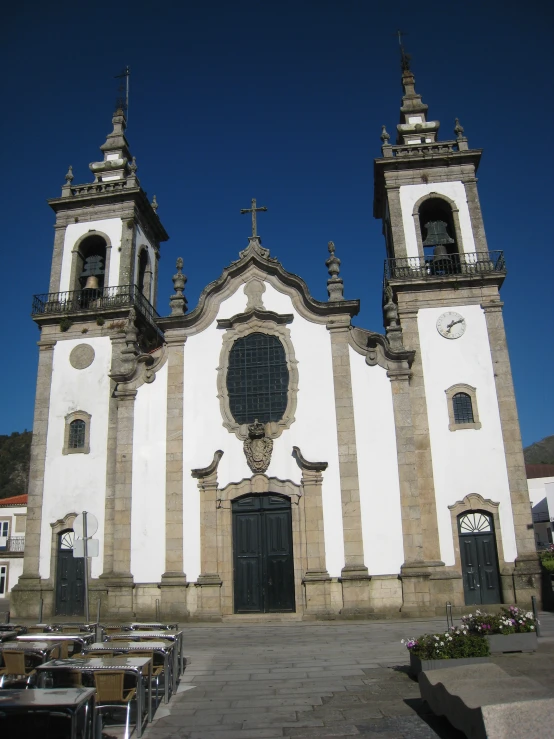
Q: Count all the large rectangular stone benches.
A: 1